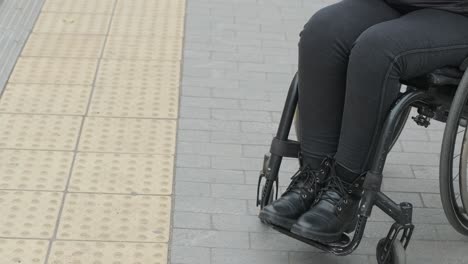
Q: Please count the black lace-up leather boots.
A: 2